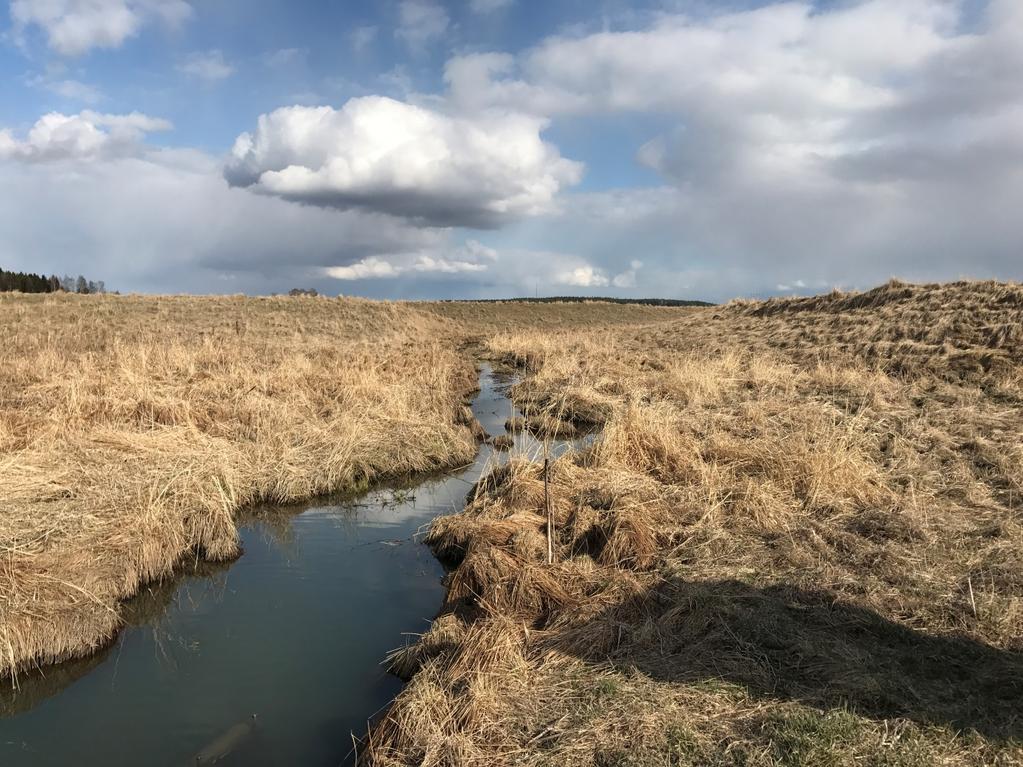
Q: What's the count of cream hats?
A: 0